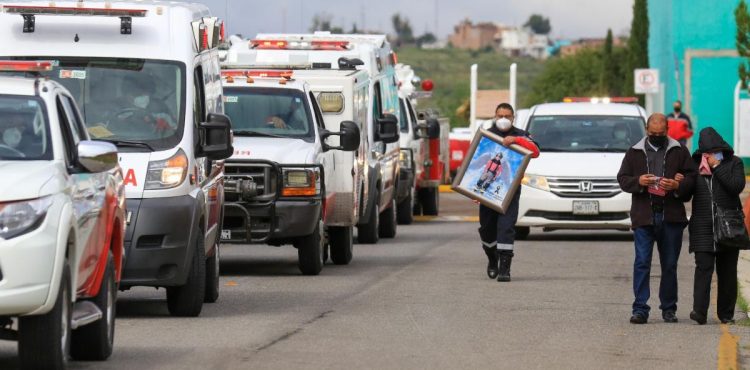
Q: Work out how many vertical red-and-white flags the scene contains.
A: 0